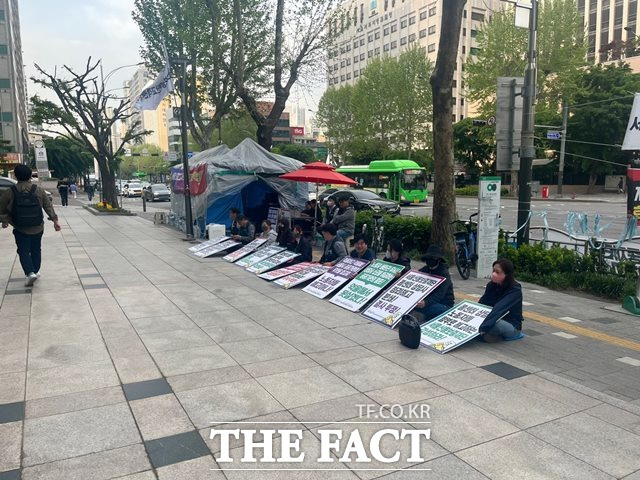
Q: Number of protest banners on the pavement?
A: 11